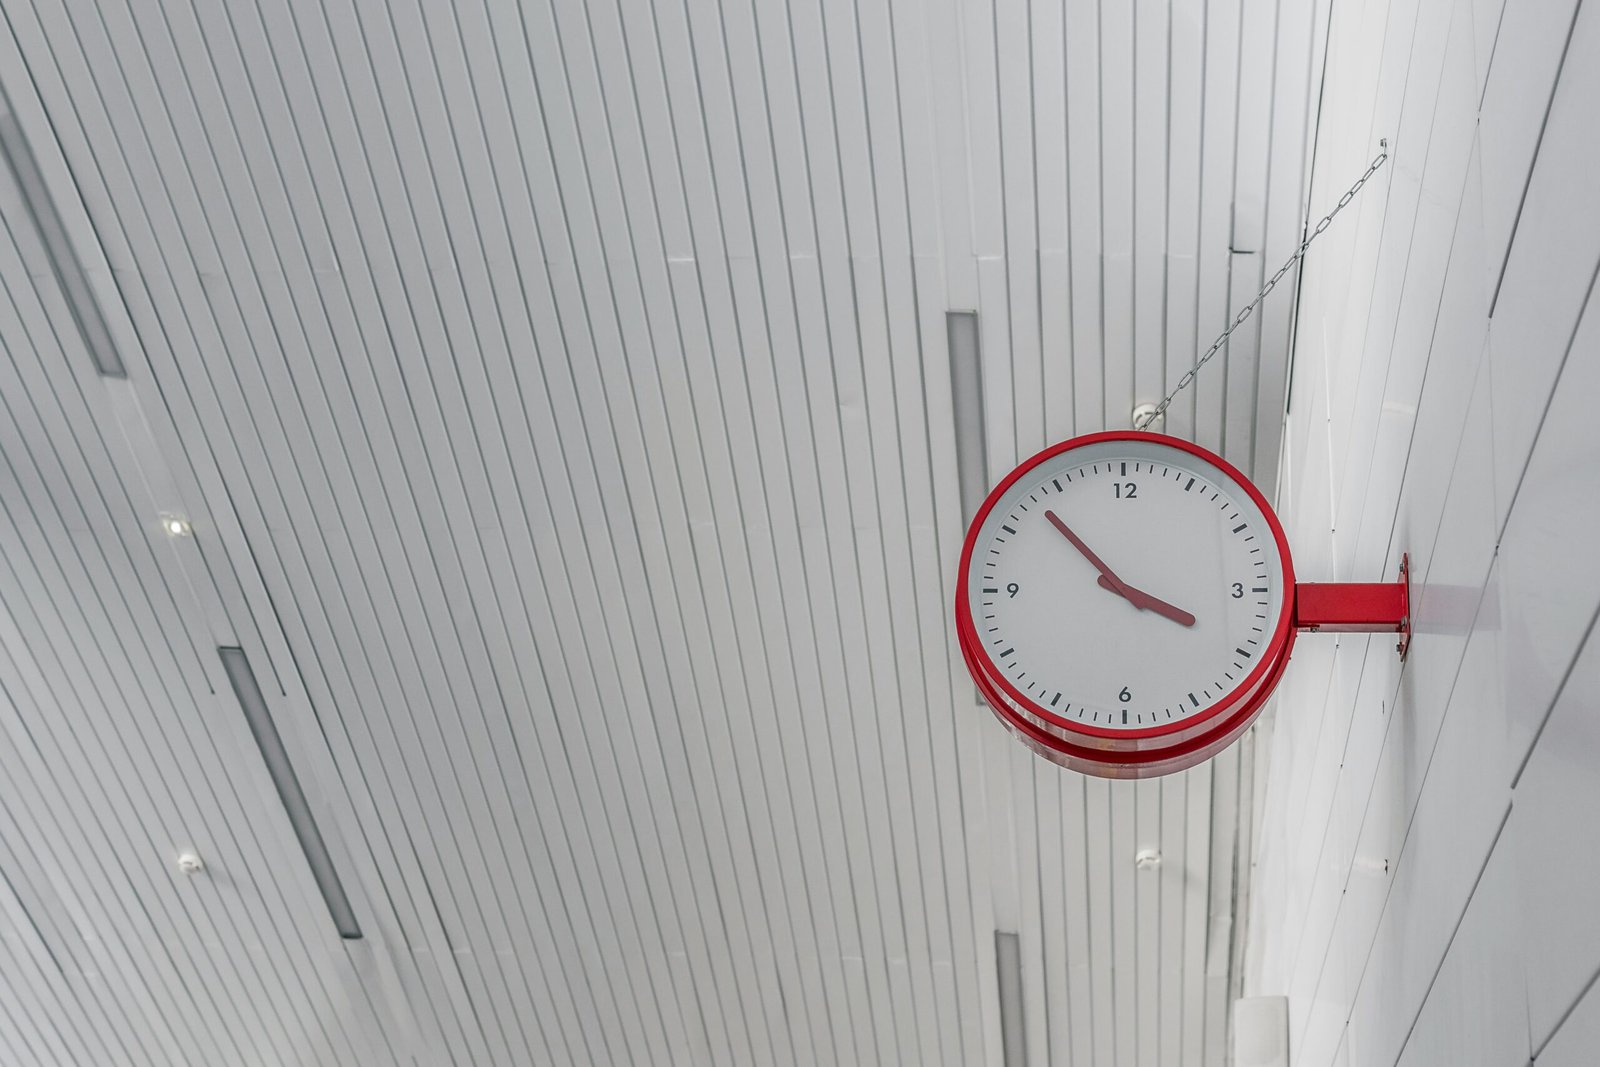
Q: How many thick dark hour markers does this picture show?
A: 12